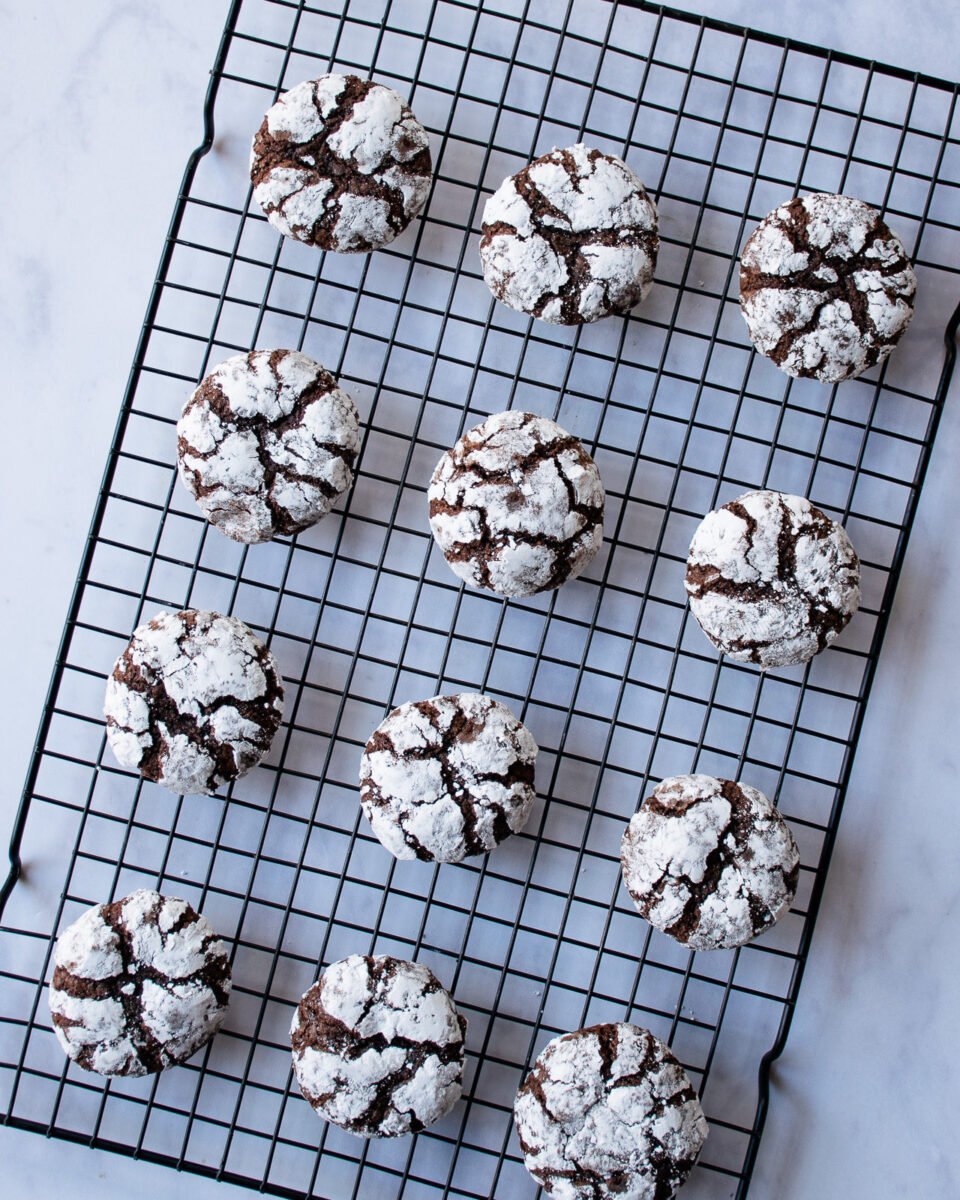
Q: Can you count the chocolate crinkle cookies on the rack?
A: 12